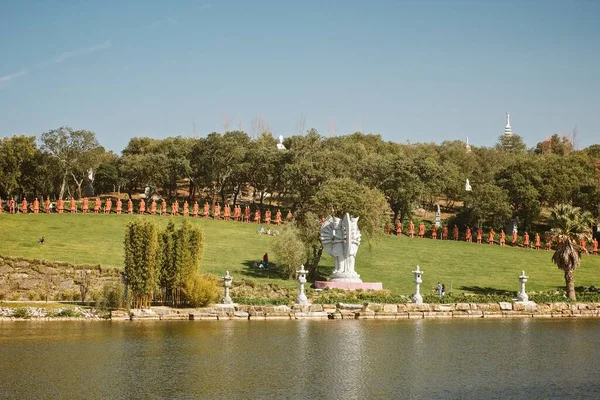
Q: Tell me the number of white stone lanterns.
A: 4